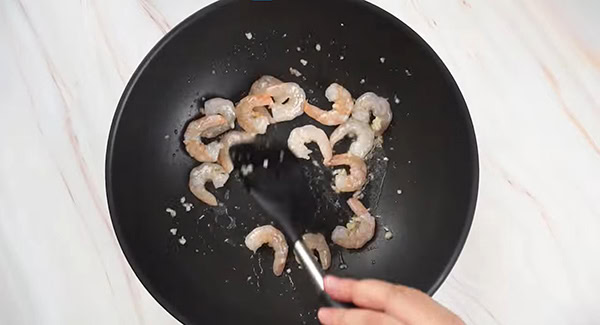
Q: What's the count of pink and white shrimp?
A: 15